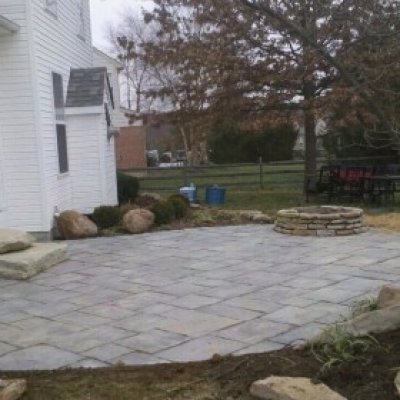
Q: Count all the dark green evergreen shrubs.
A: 4